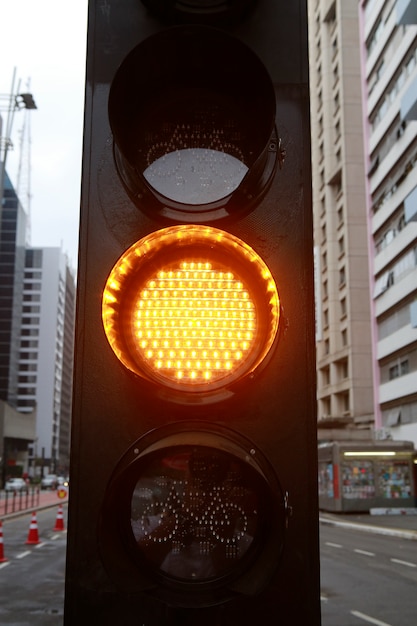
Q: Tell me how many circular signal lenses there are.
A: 3